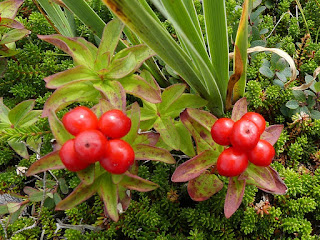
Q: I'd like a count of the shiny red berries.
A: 10